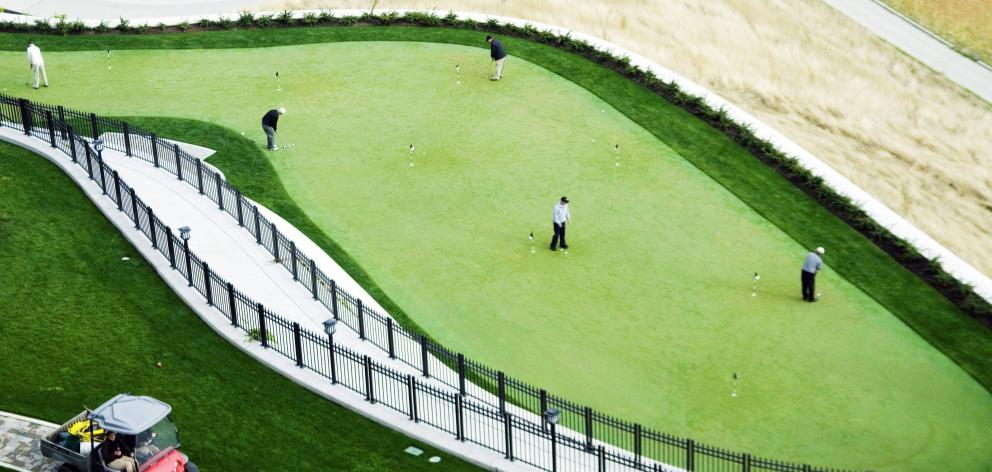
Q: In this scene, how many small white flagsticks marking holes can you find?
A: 8